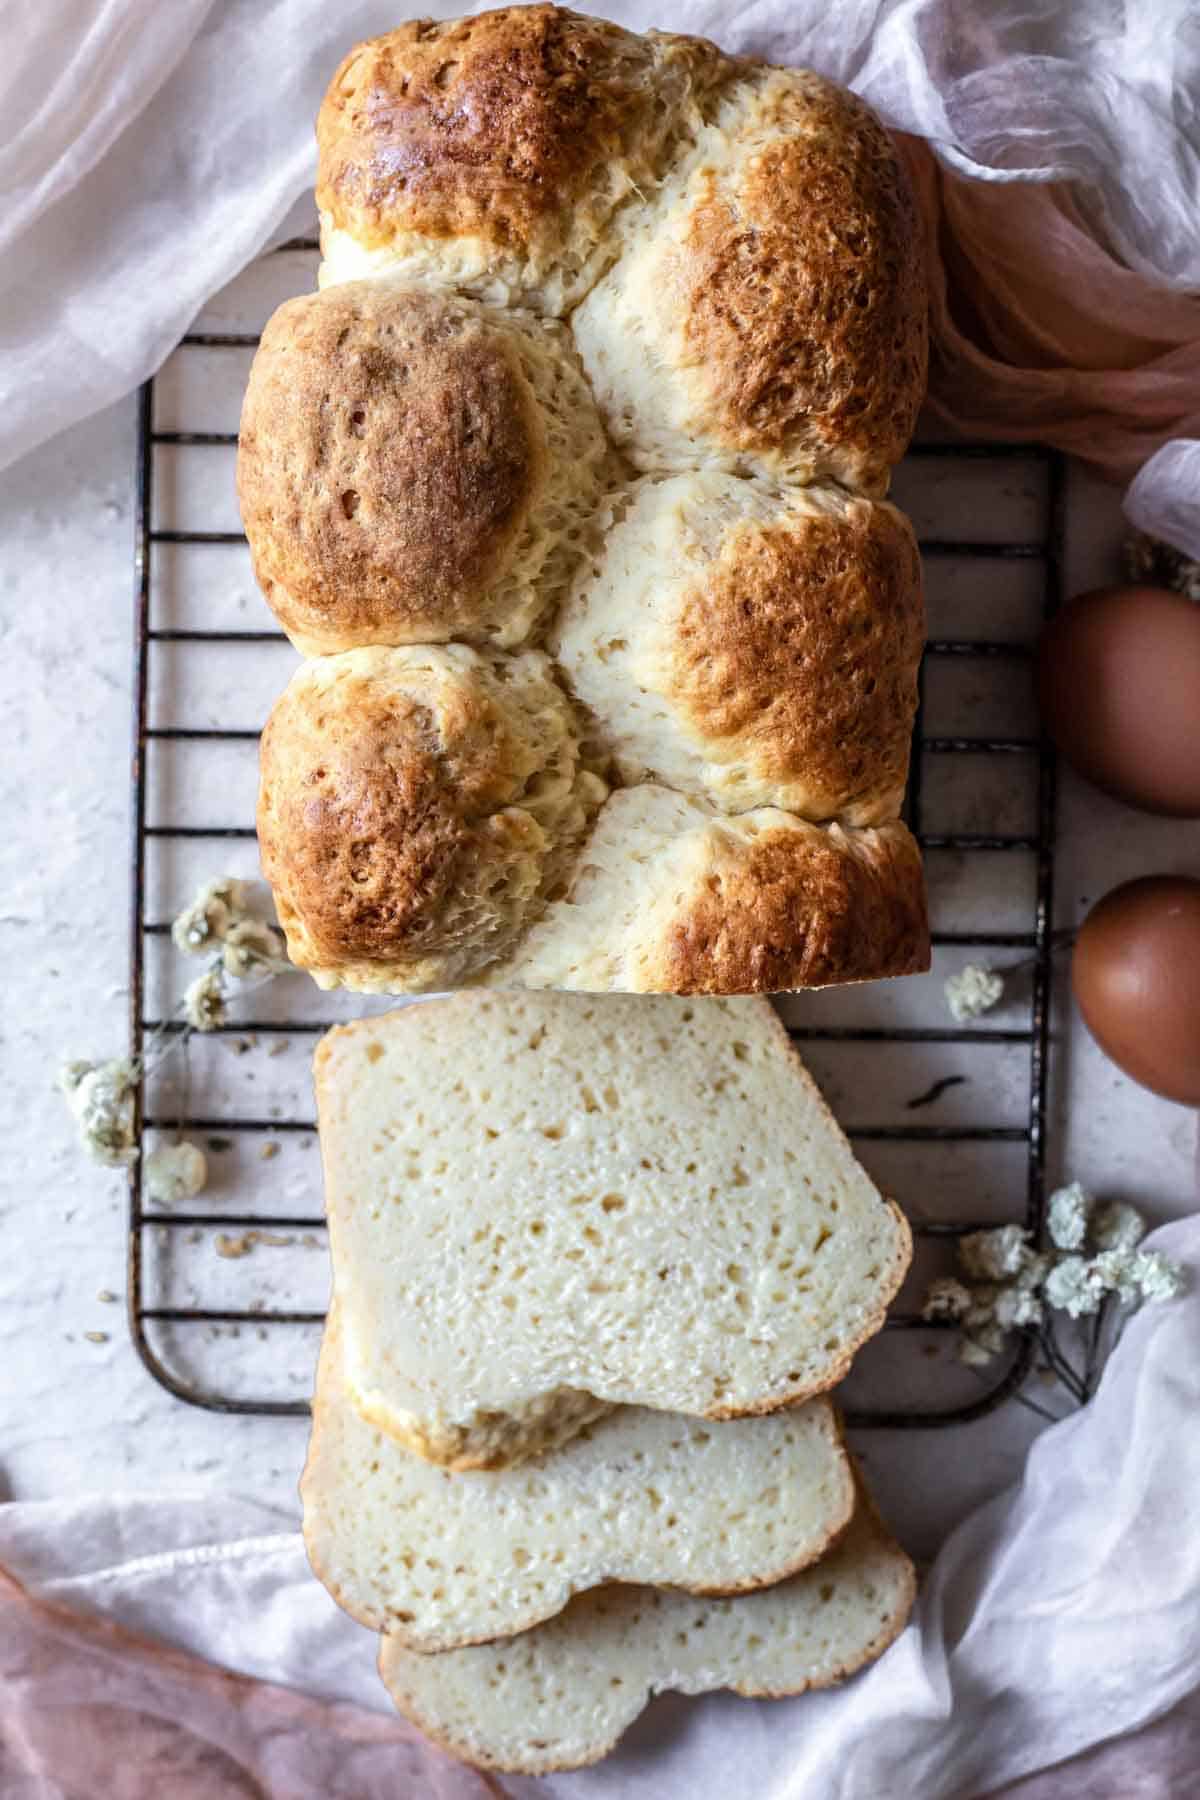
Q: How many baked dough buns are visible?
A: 6